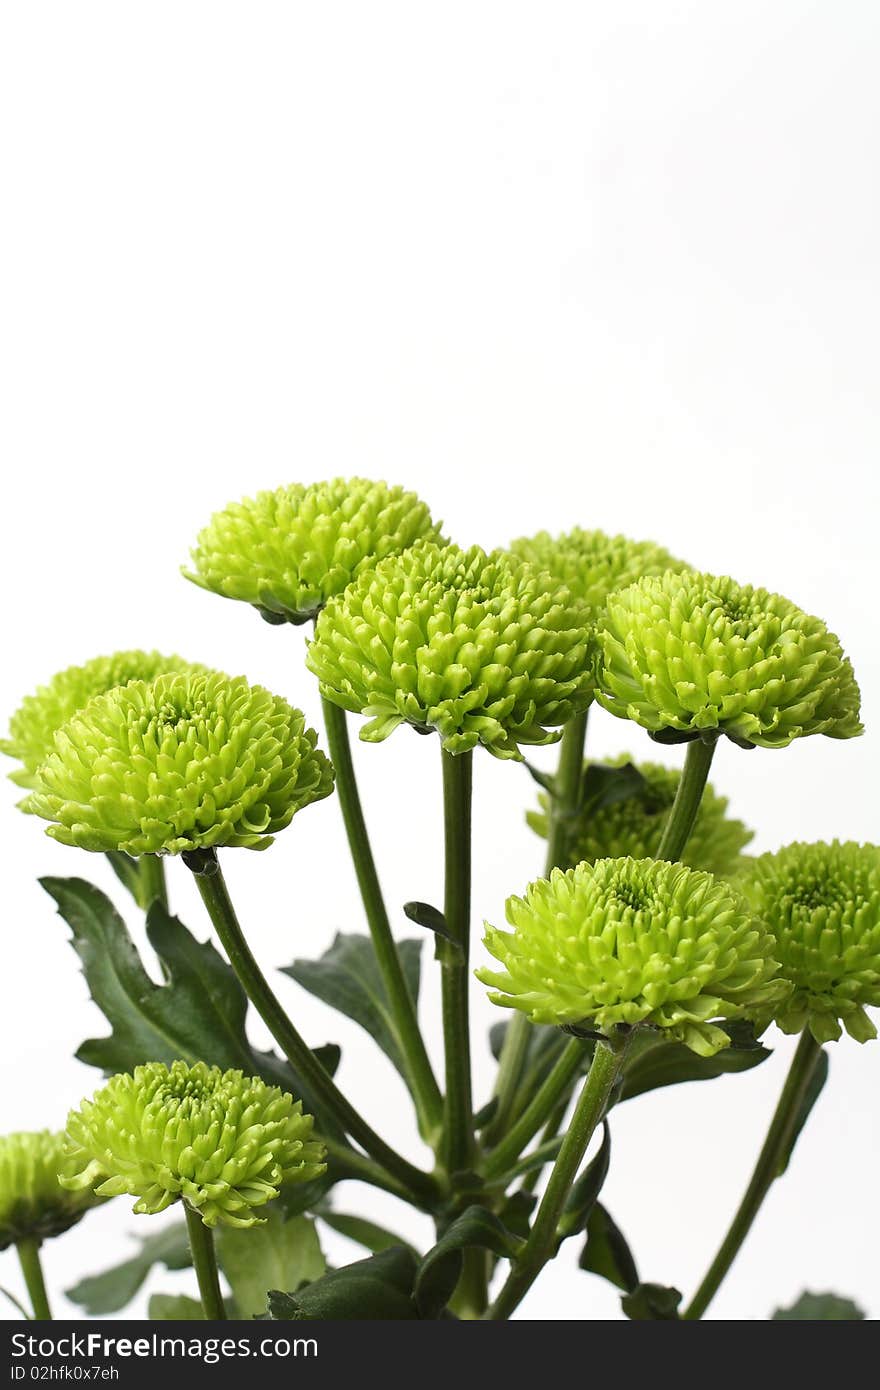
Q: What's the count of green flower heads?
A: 11